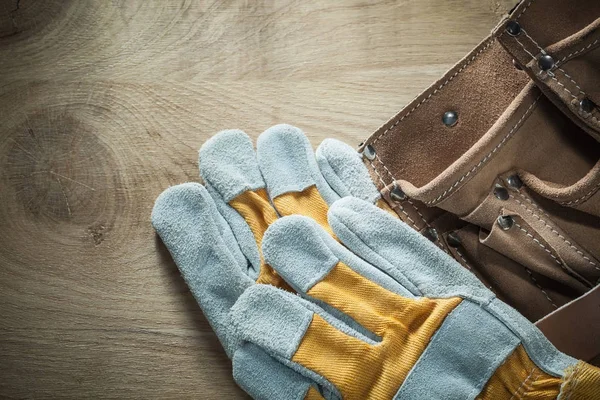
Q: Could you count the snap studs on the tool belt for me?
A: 12